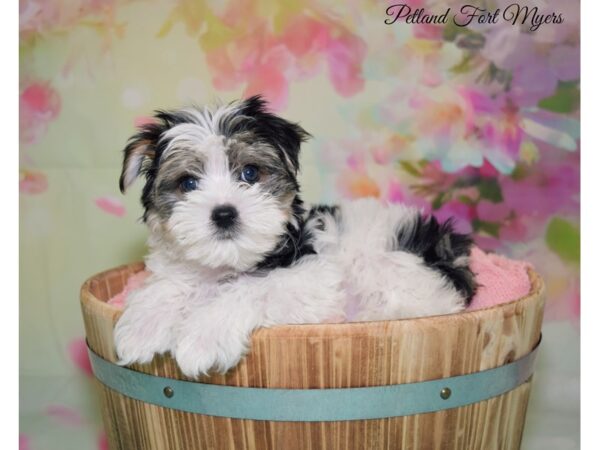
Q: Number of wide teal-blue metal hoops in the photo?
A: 1